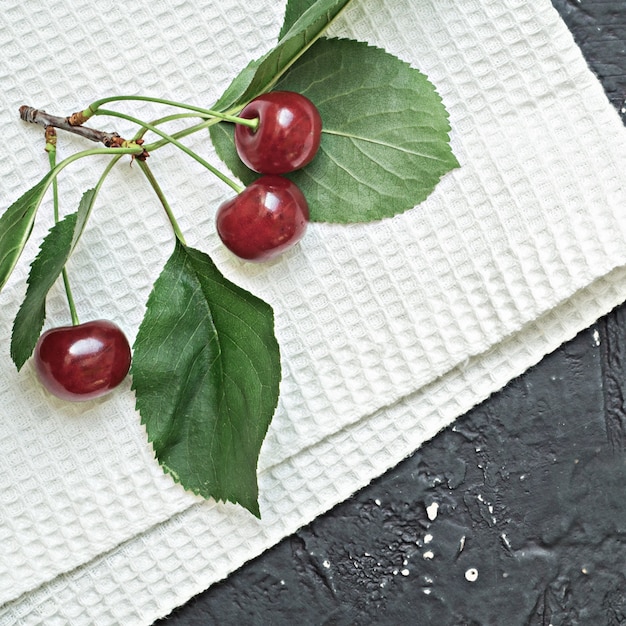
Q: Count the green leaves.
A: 5